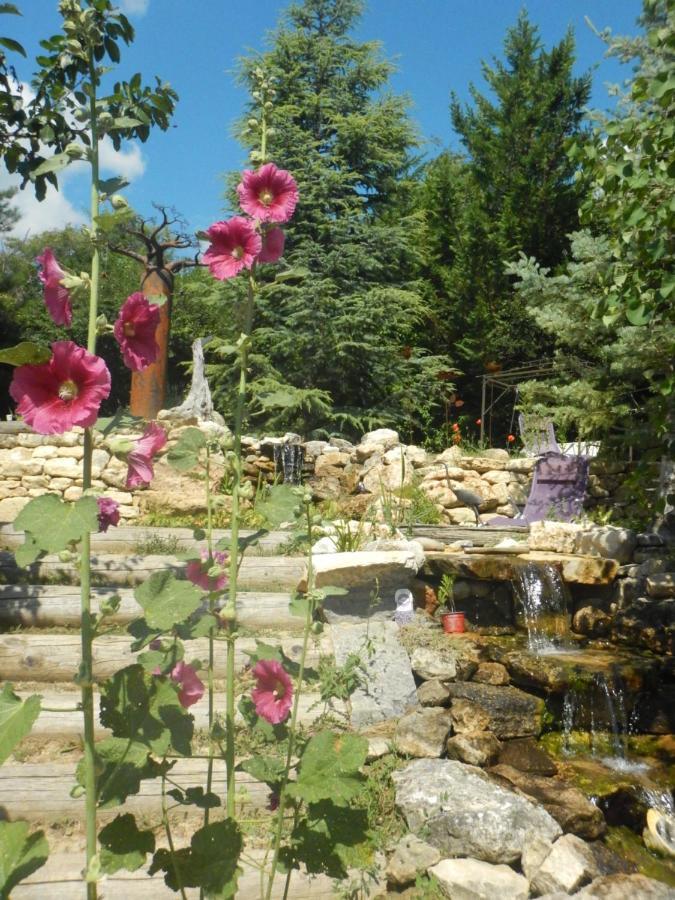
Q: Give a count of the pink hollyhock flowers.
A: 11